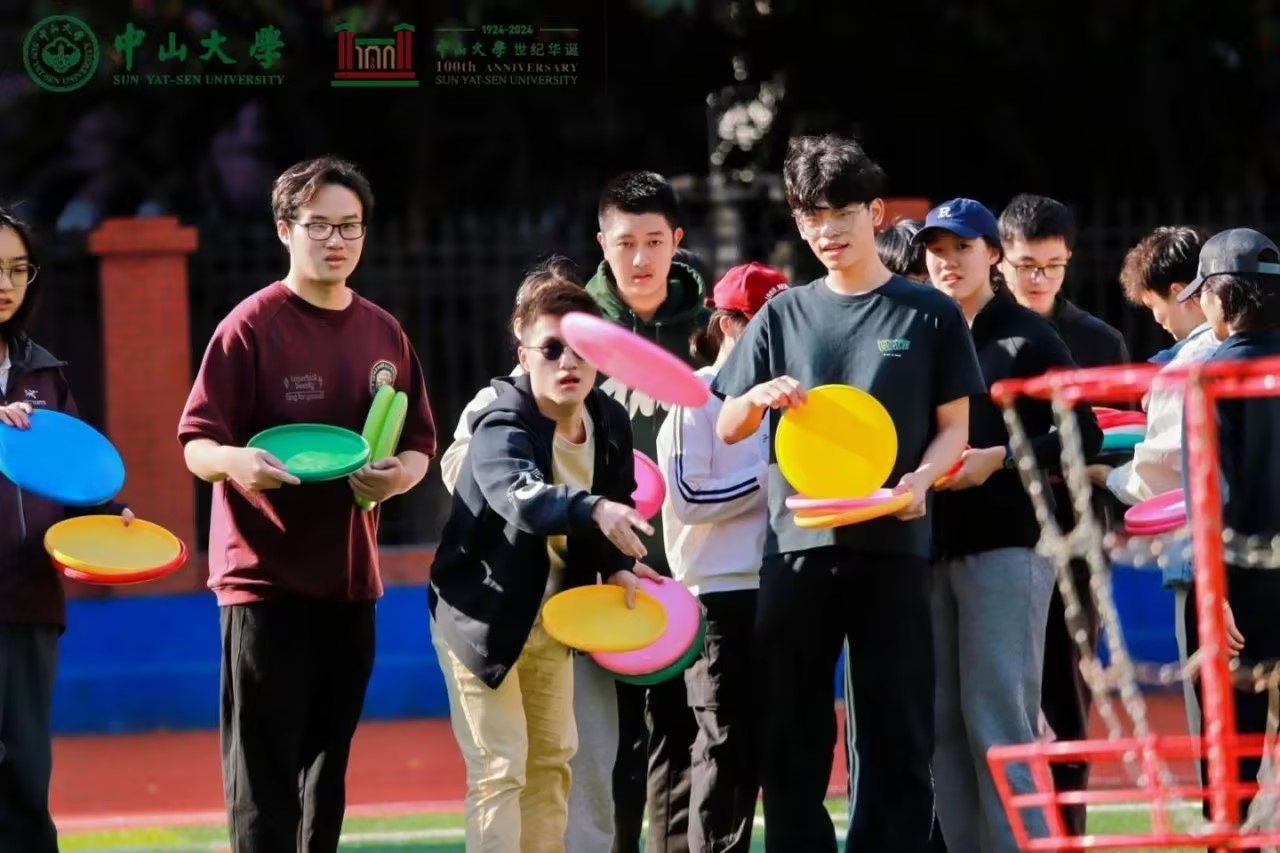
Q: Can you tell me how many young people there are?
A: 12